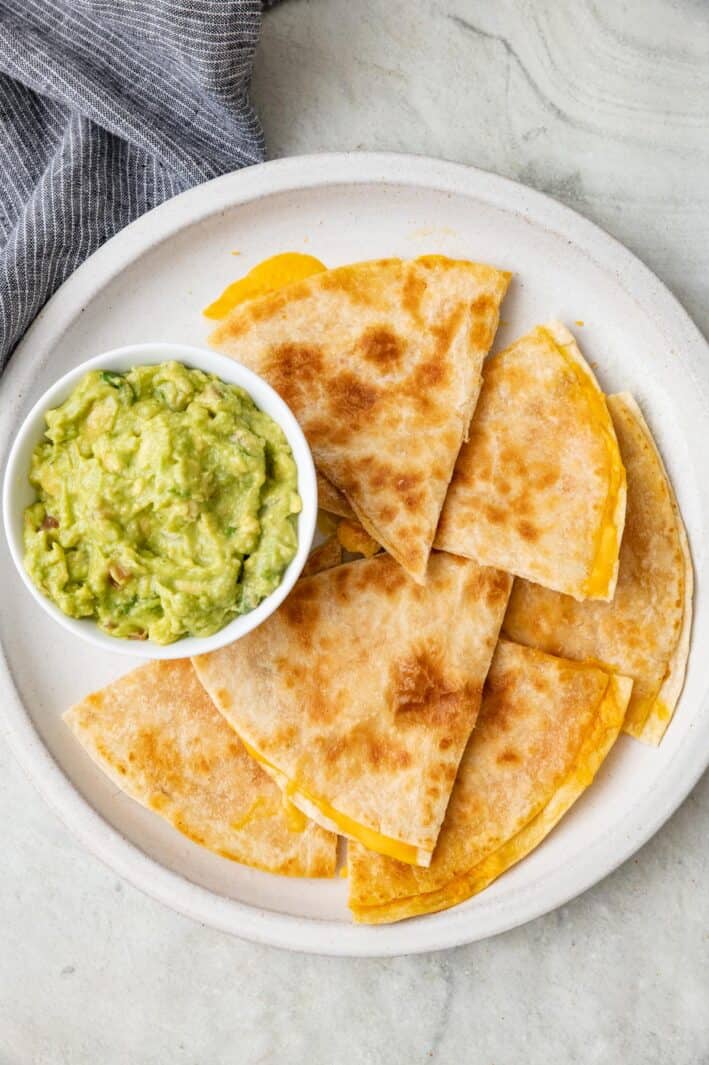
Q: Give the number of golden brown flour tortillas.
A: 6